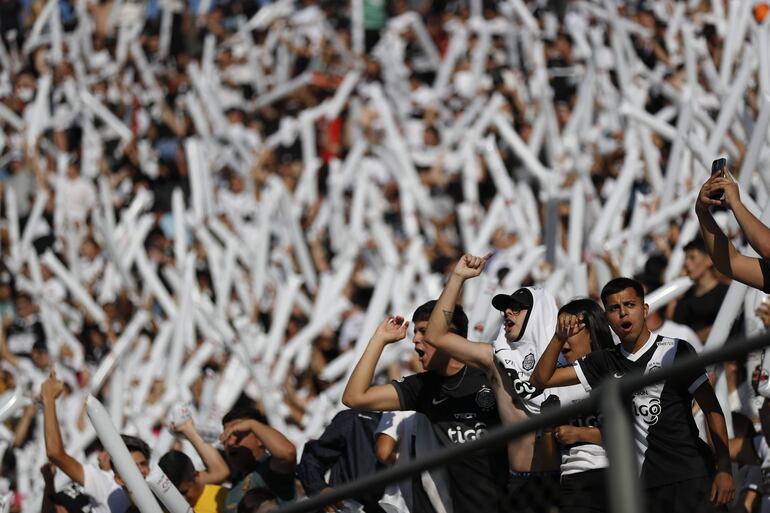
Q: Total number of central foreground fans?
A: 4